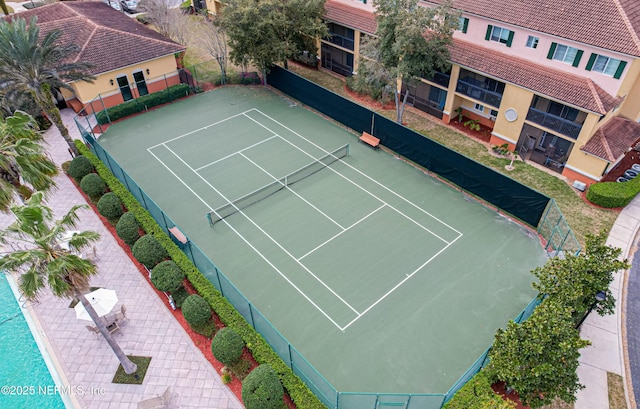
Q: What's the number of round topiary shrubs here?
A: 9